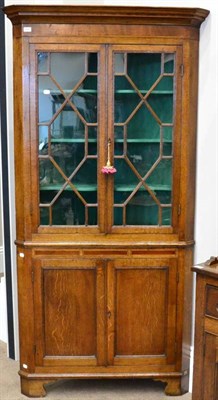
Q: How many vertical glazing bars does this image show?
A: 12